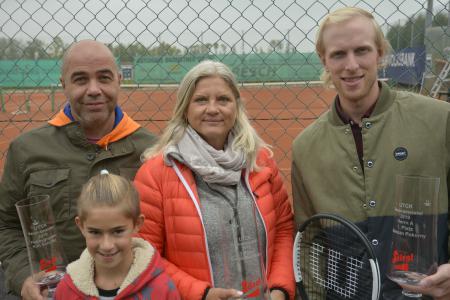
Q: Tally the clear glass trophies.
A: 3